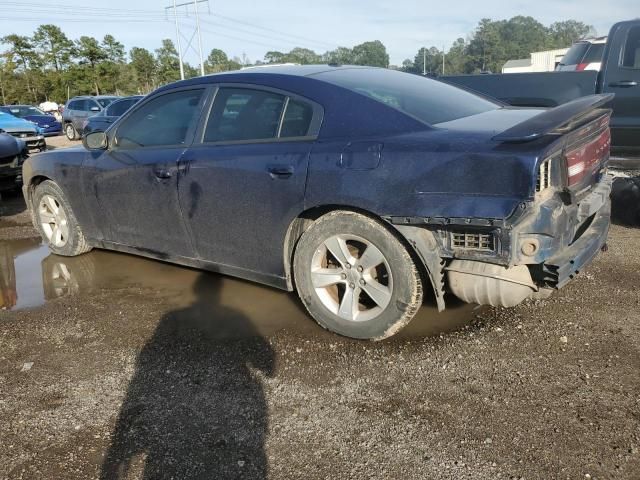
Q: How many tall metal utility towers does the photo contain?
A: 1